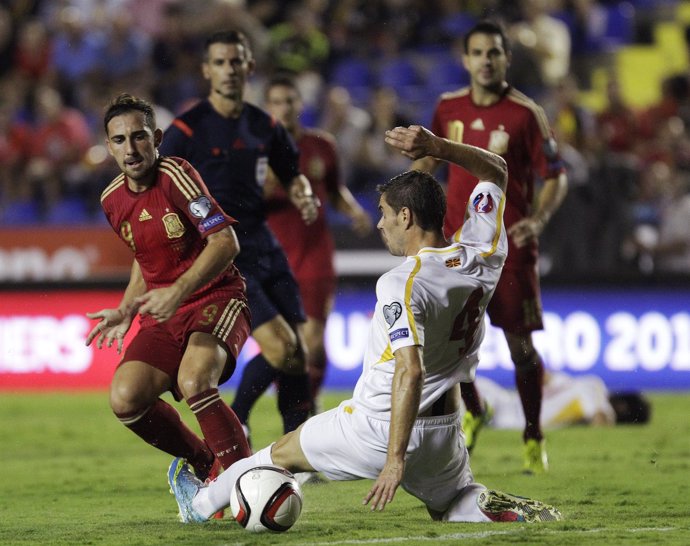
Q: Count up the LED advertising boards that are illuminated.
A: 2